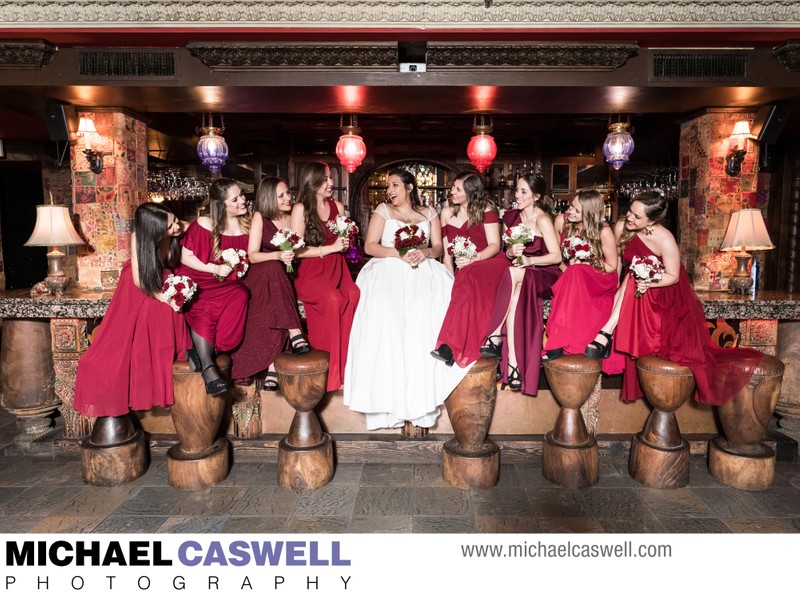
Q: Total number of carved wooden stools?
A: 7